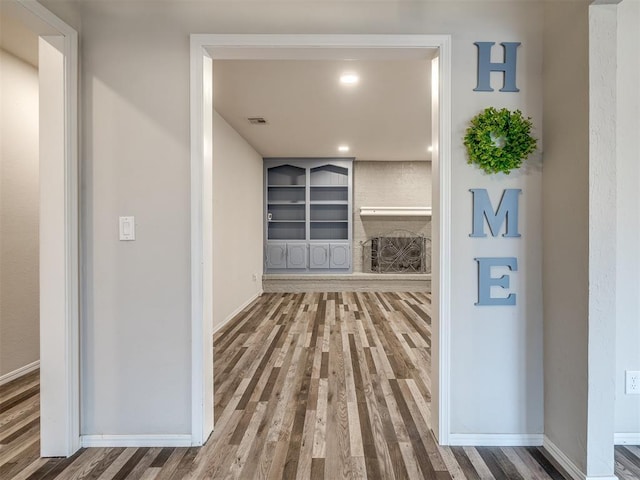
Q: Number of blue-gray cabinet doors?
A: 4